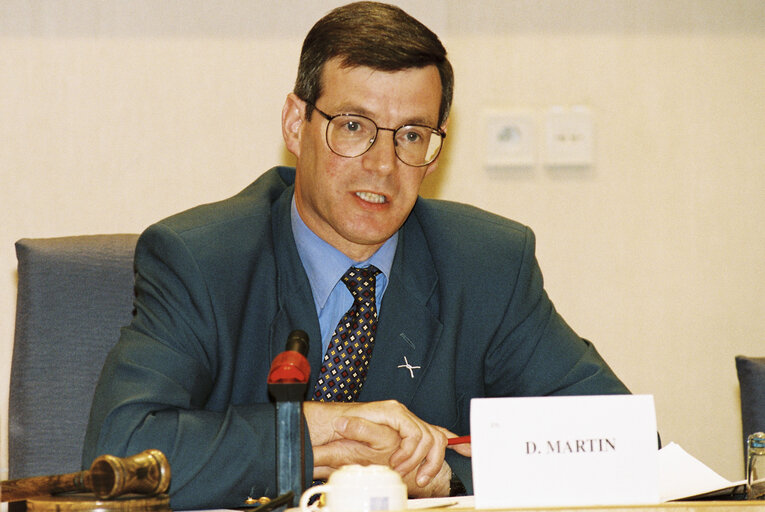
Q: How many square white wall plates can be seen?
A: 2